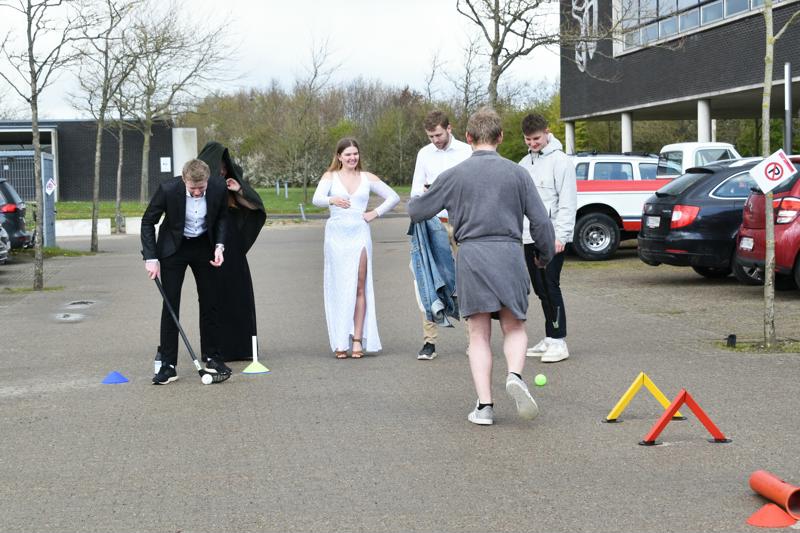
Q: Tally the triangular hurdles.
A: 2